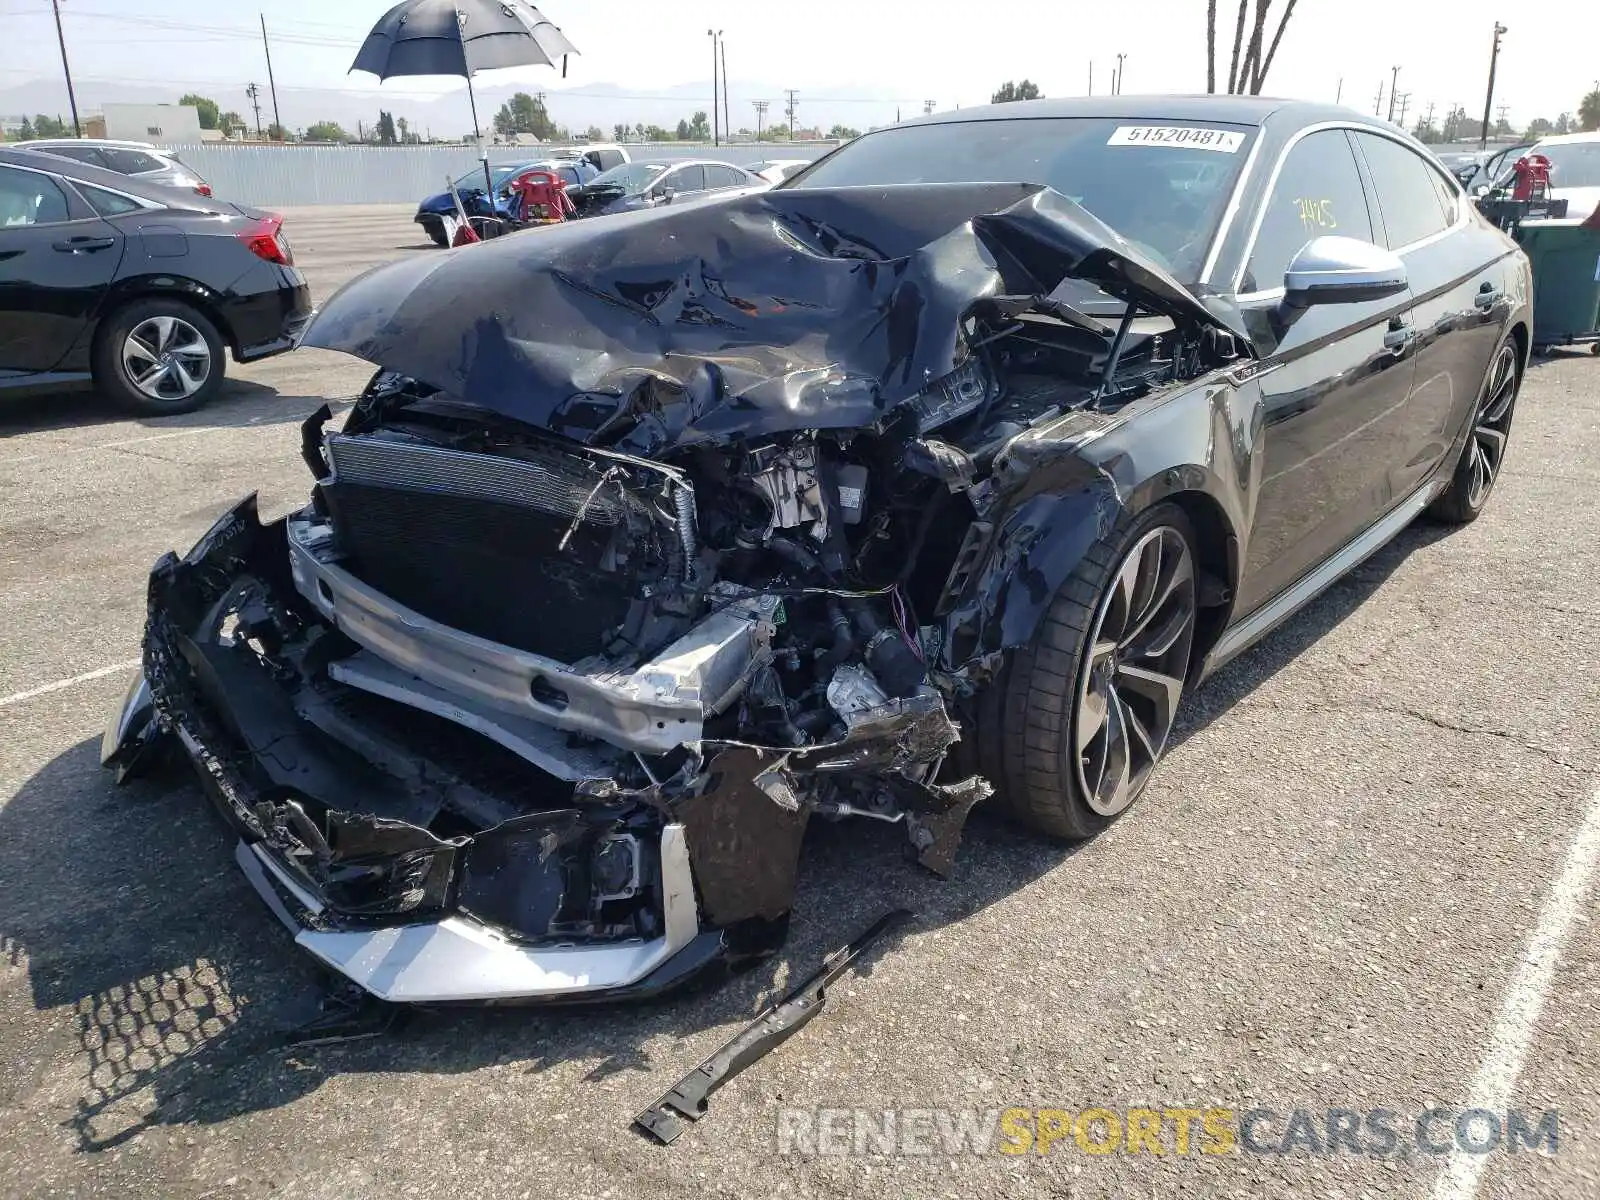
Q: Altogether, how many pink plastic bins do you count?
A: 0